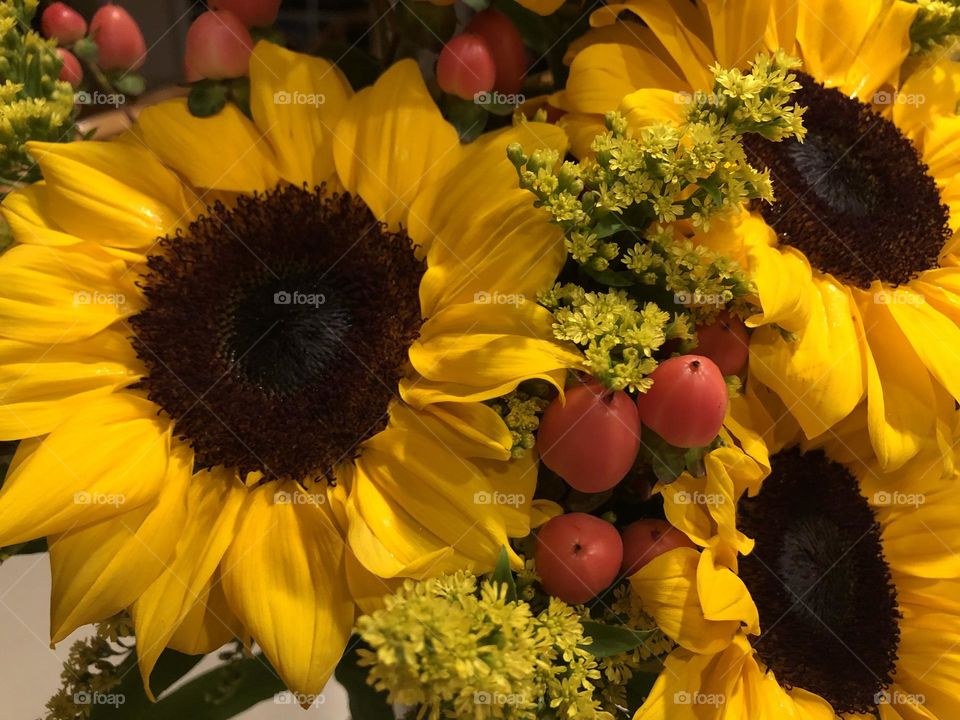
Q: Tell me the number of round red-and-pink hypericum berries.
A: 12